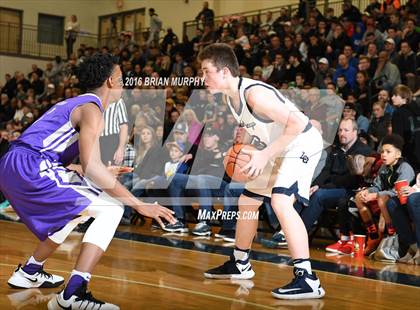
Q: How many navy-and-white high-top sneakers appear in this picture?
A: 2